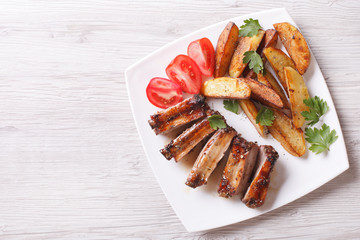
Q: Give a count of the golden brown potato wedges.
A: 11